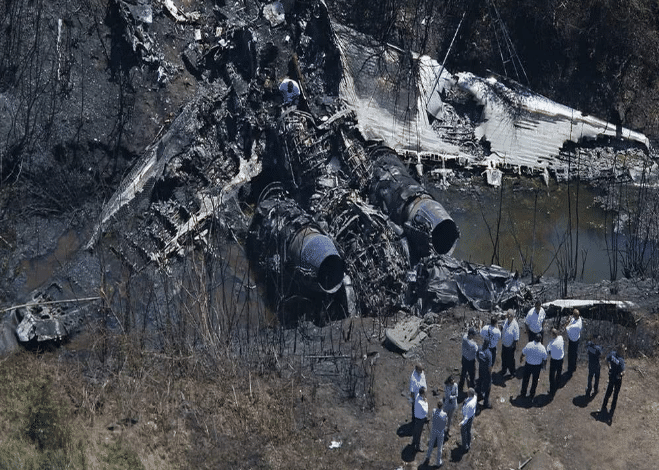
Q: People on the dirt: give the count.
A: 15